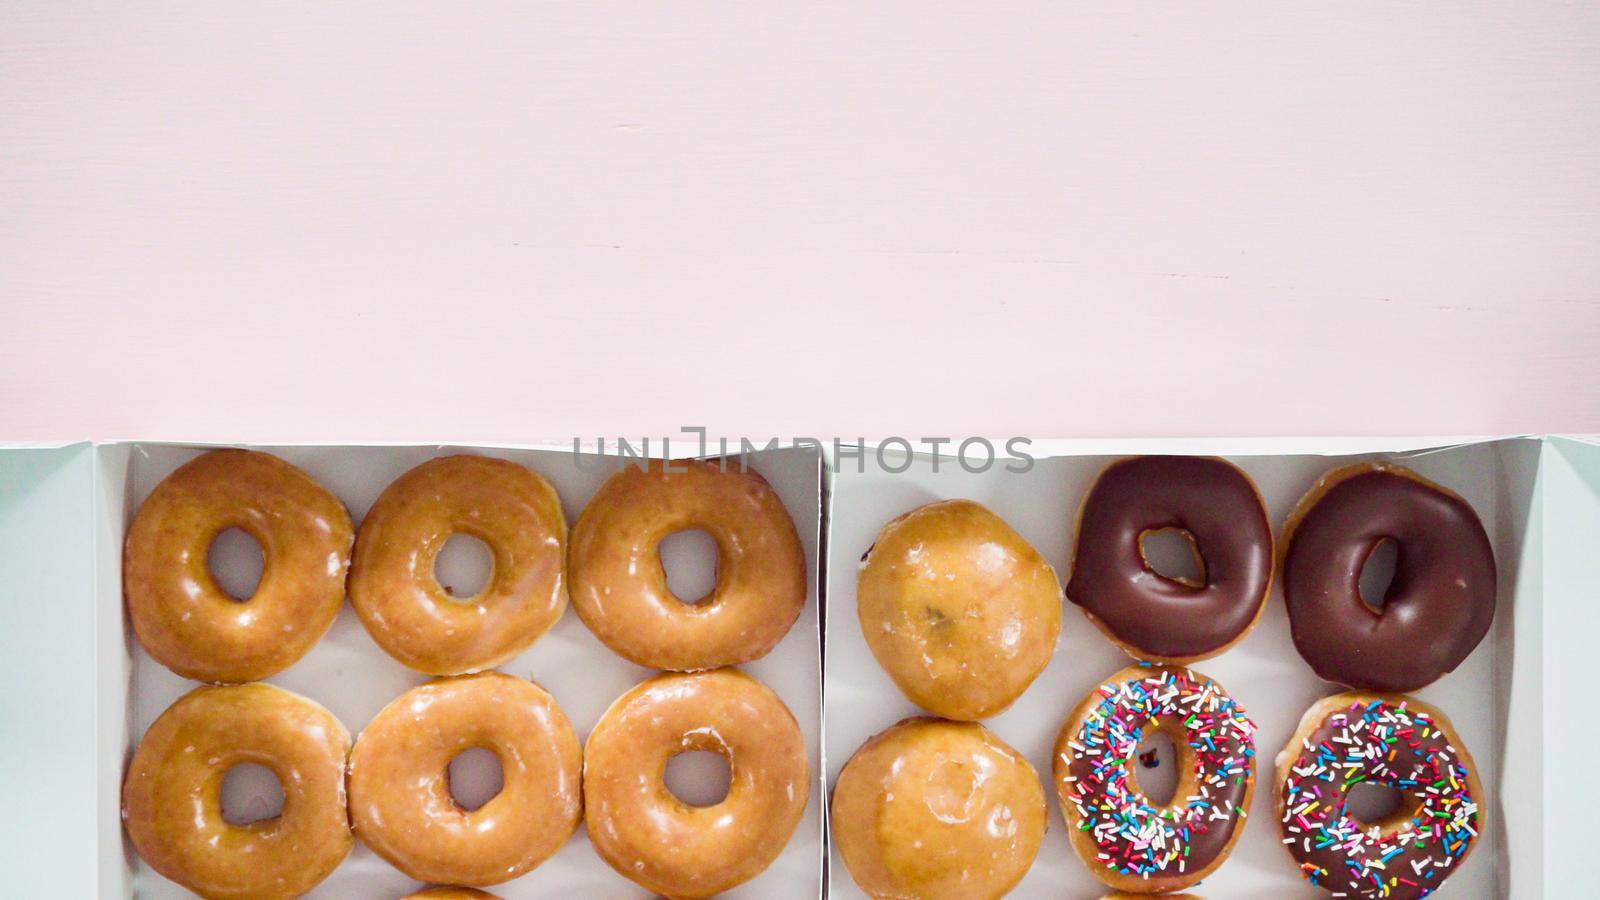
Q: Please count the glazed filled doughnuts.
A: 2